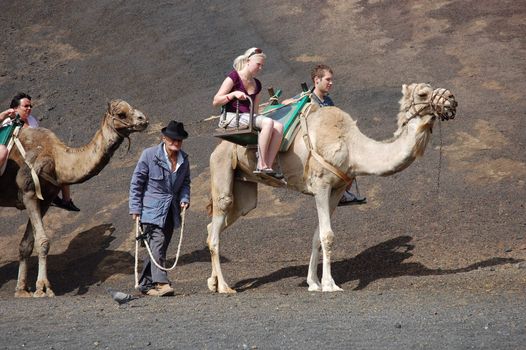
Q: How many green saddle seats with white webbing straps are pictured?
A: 2